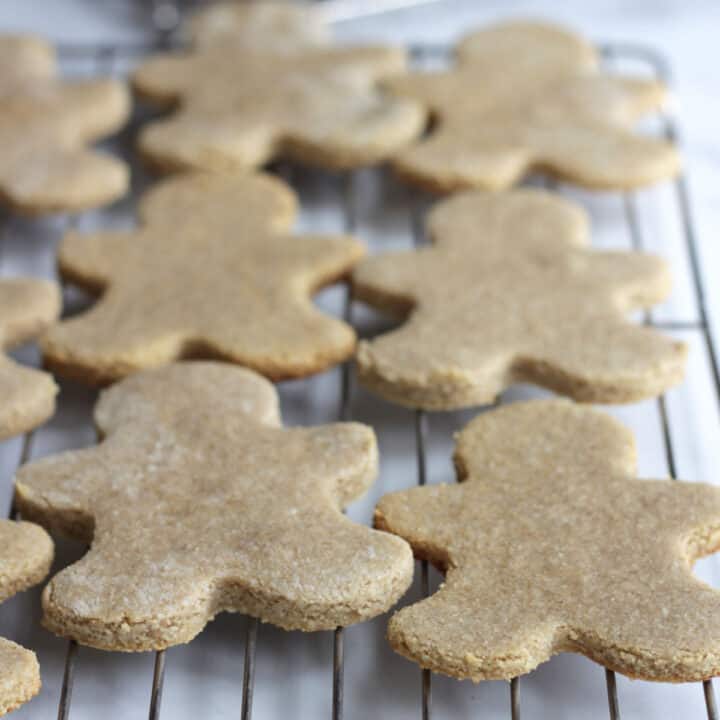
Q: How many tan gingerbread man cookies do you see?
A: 9